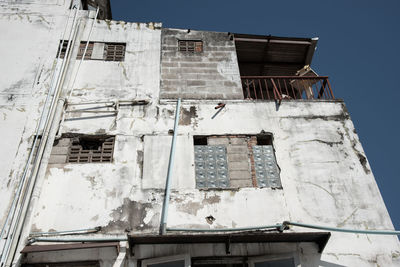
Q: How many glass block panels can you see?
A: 2